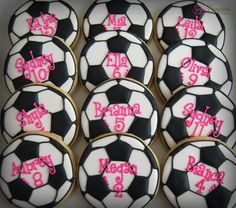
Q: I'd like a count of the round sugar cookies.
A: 12